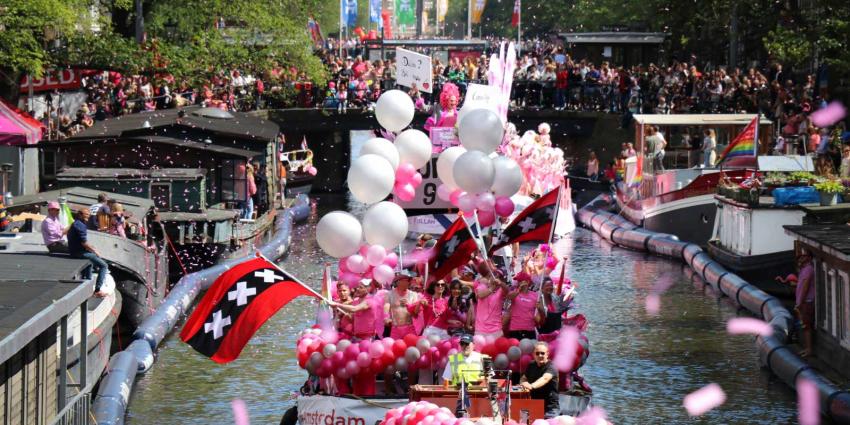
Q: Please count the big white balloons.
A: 10